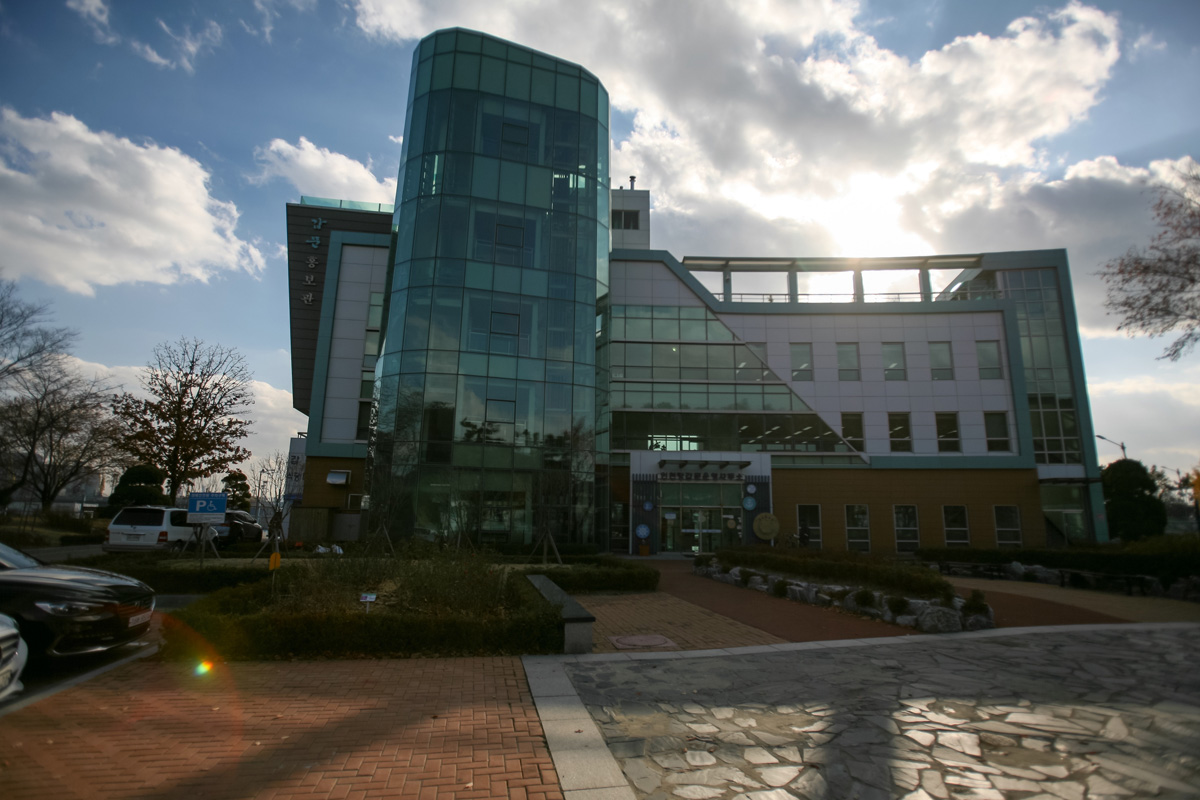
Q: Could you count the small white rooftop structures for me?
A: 1